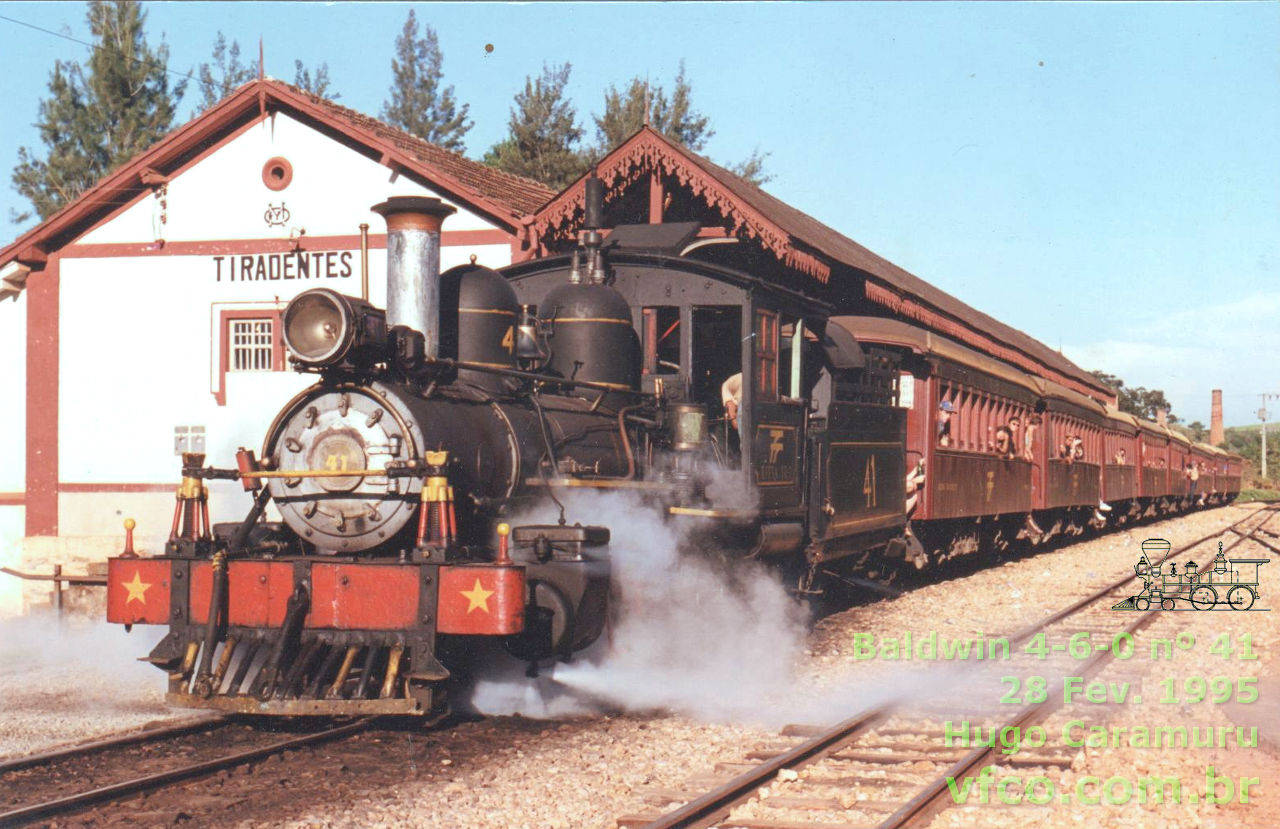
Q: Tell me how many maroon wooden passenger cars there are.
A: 8